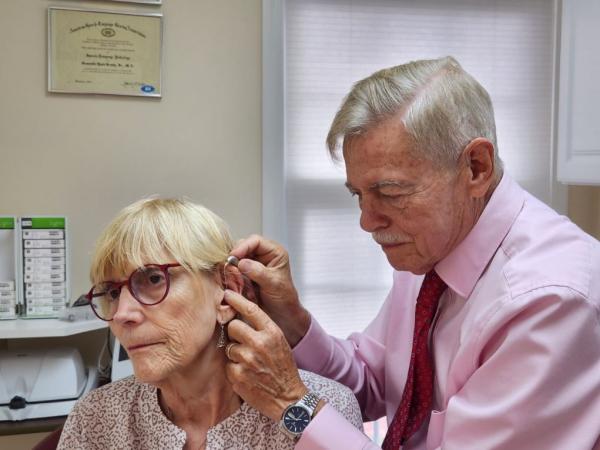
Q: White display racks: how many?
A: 2